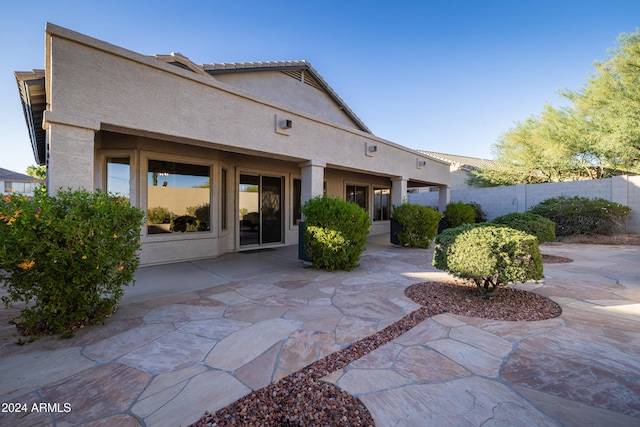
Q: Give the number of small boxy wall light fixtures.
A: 3